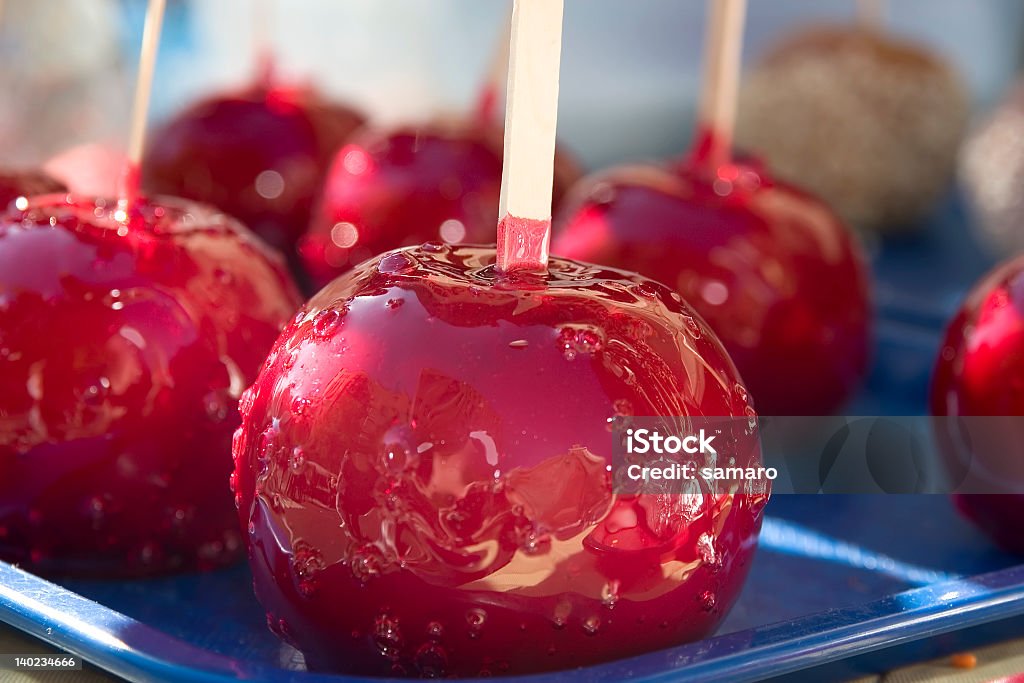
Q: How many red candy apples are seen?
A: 7